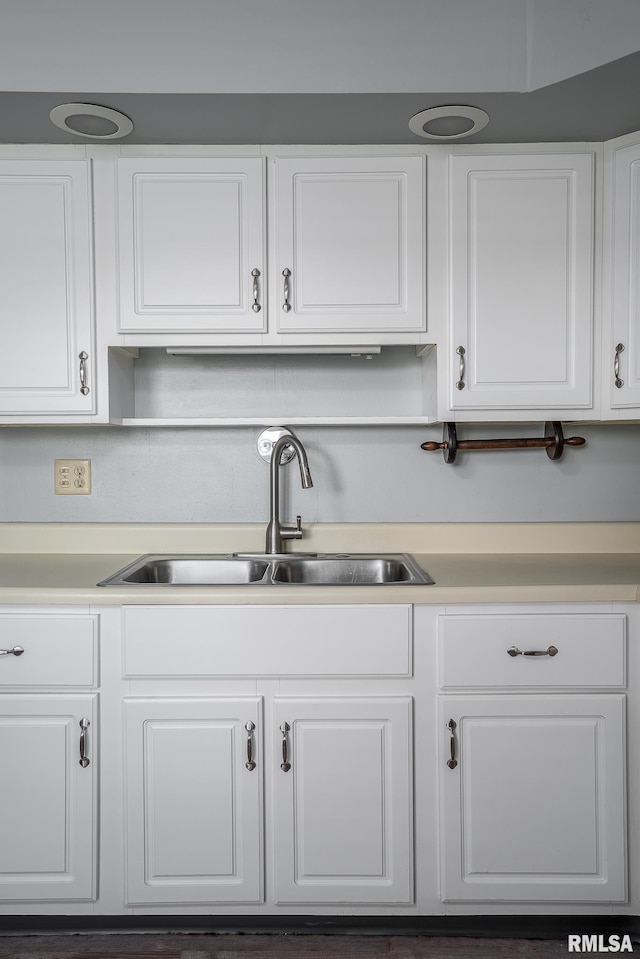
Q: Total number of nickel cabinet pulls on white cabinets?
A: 11